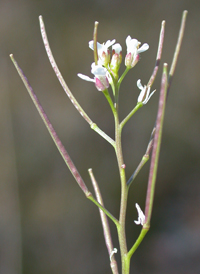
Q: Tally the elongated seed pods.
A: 7